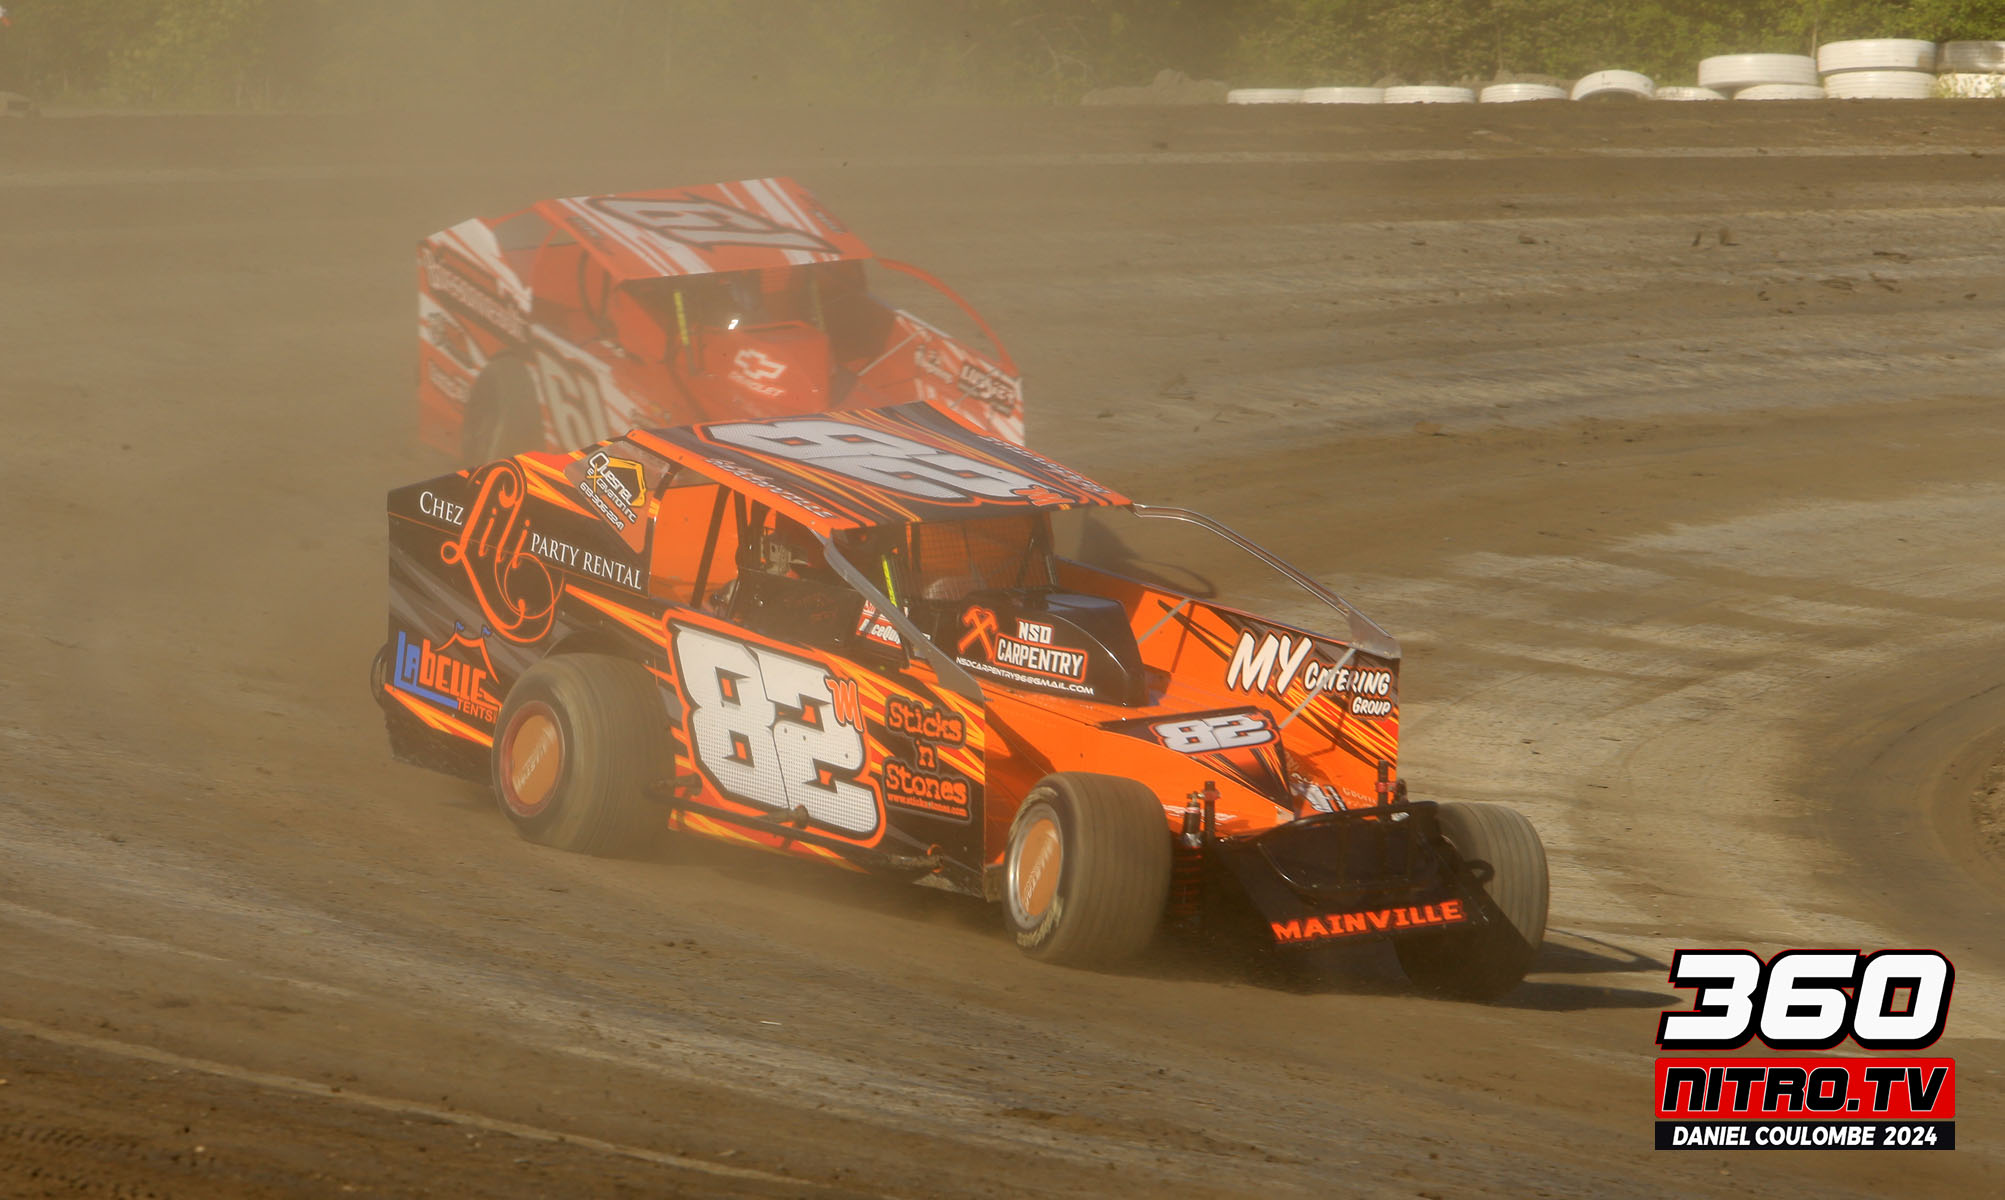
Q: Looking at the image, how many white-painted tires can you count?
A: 12